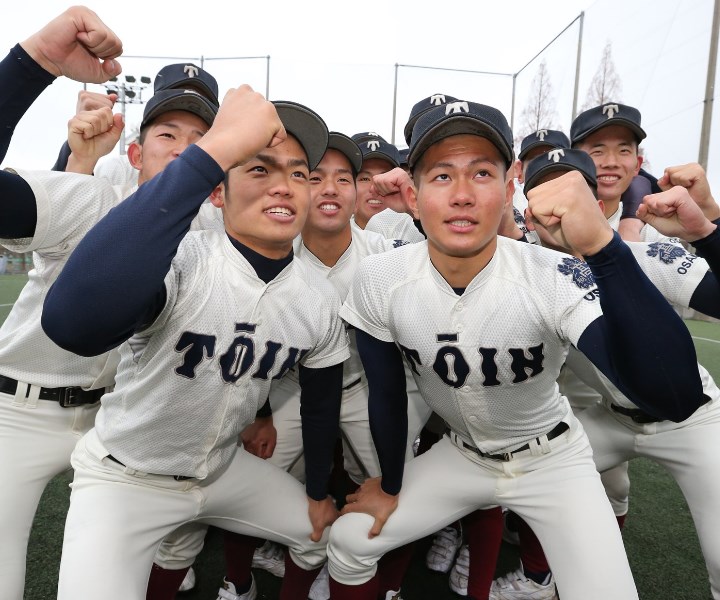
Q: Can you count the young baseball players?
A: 12